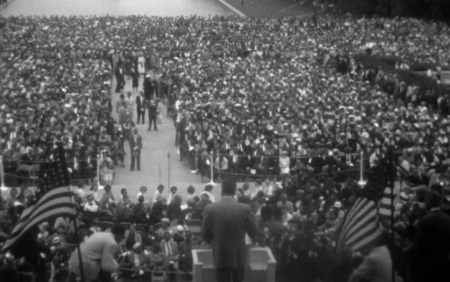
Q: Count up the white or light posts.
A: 4